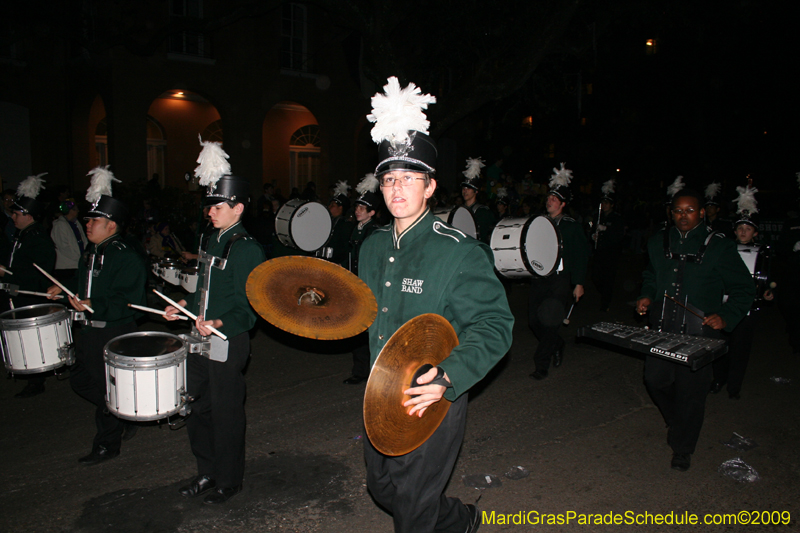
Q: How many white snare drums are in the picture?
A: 2